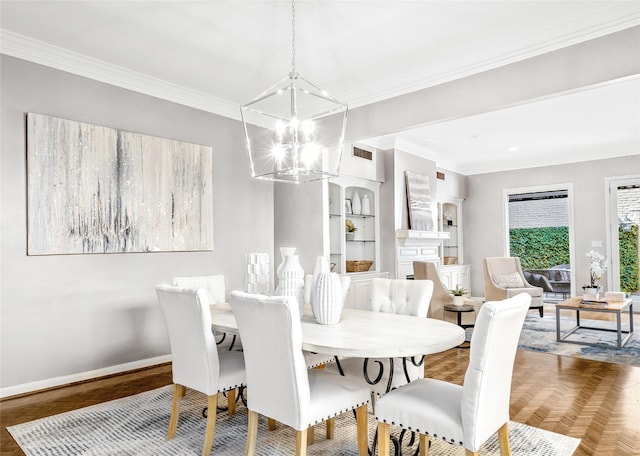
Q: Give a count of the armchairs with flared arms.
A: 2